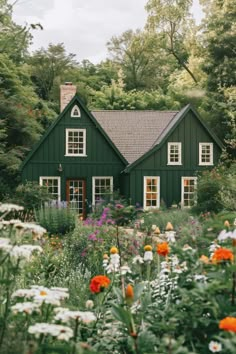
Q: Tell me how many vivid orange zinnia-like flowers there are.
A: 4